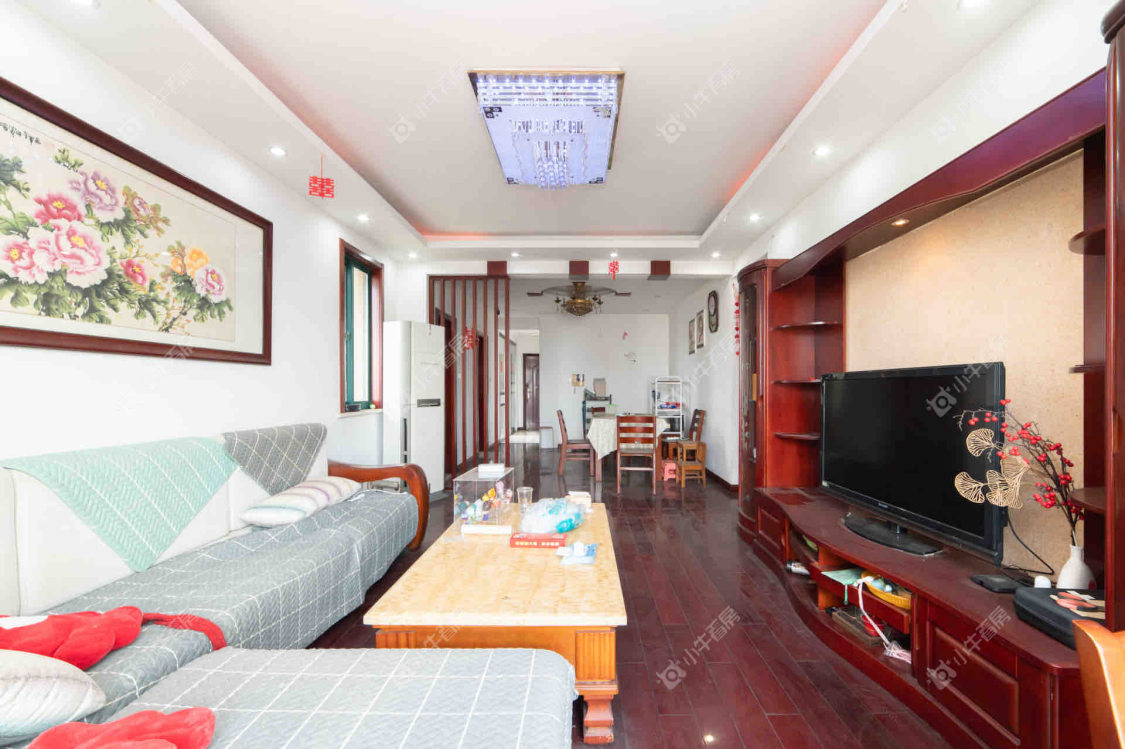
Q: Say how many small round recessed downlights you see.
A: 11